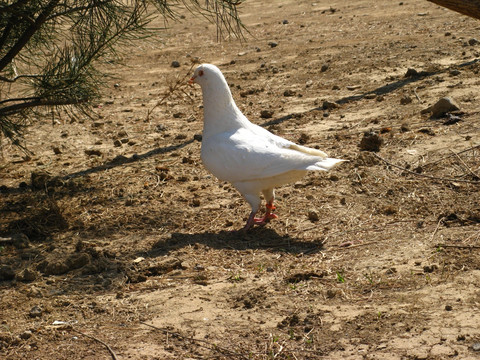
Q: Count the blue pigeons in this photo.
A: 0